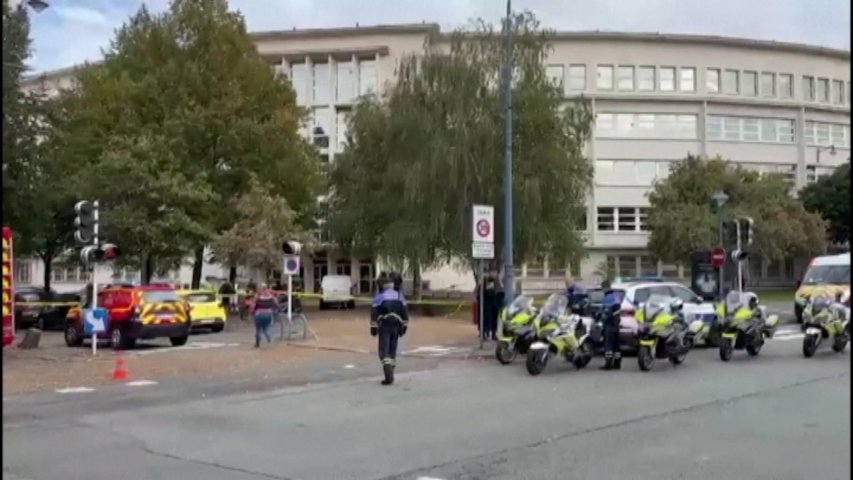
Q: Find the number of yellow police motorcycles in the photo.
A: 5